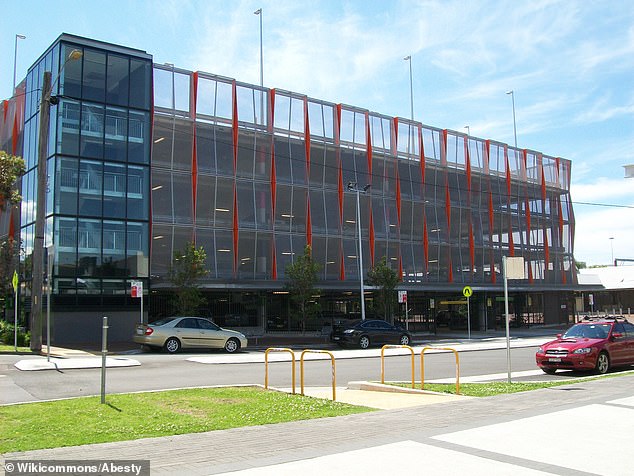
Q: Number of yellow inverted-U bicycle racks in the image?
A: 4